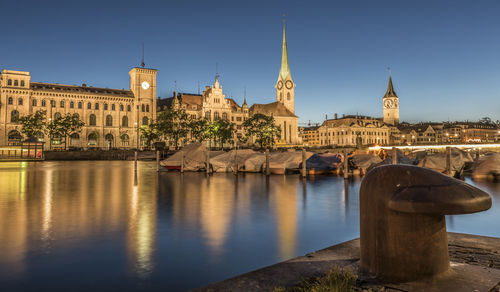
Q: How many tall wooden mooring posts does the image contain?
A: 10